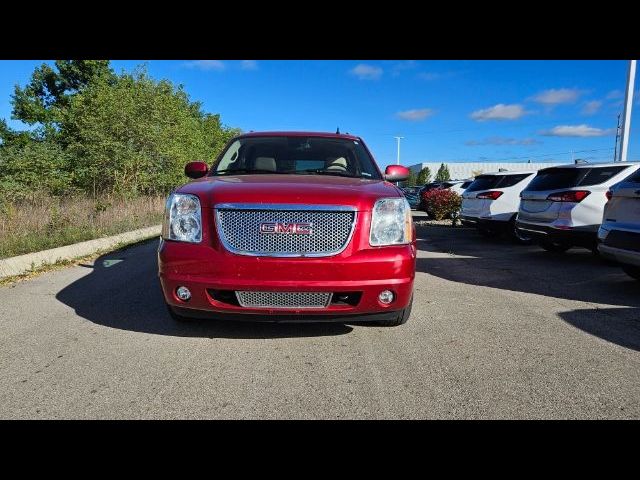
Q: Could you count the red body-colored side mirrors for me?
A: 2